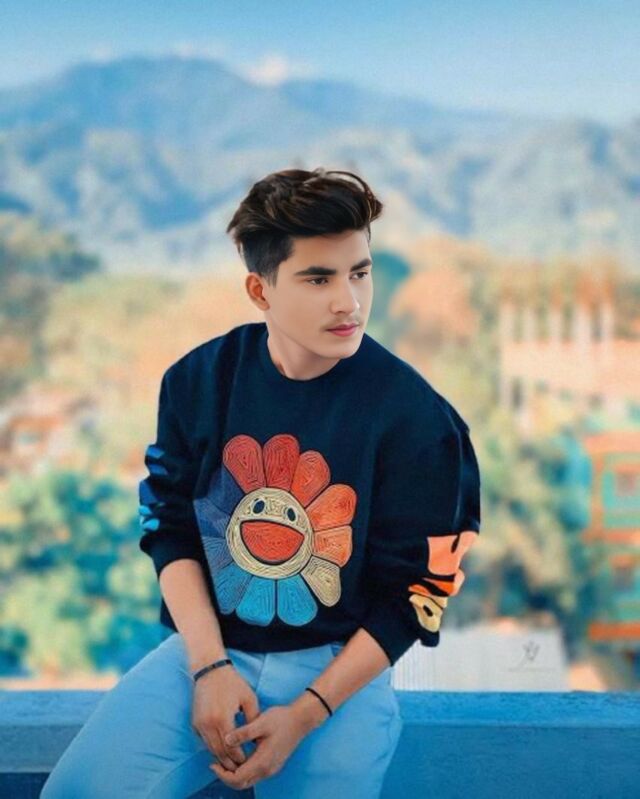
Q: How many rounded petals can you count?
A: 12